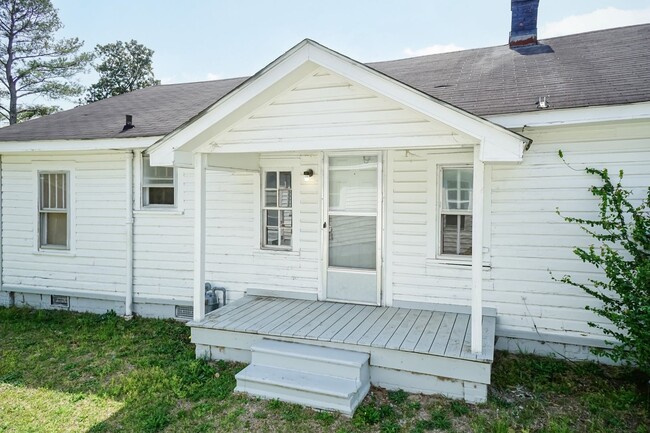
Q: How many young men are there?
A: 0